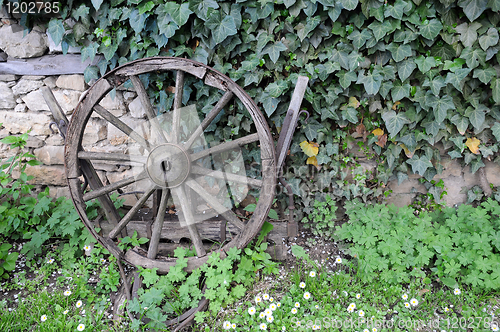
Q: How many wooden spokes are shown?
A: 12